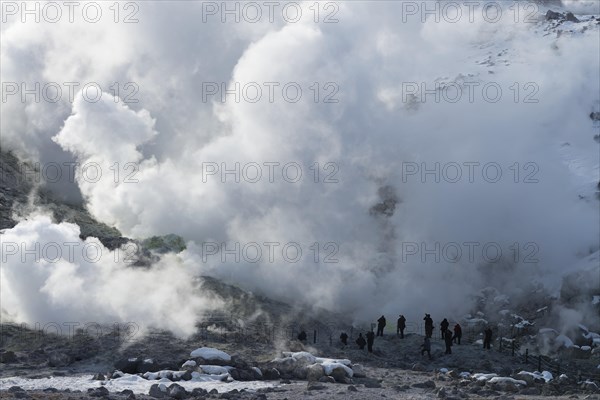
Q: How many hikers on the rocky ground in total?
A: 12